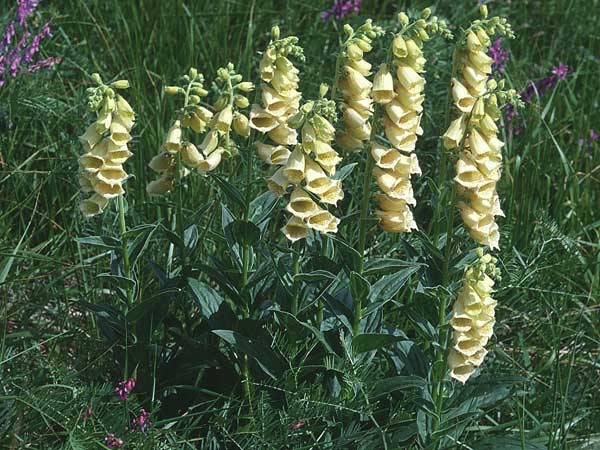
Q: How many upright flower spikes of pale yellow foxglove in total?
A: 10